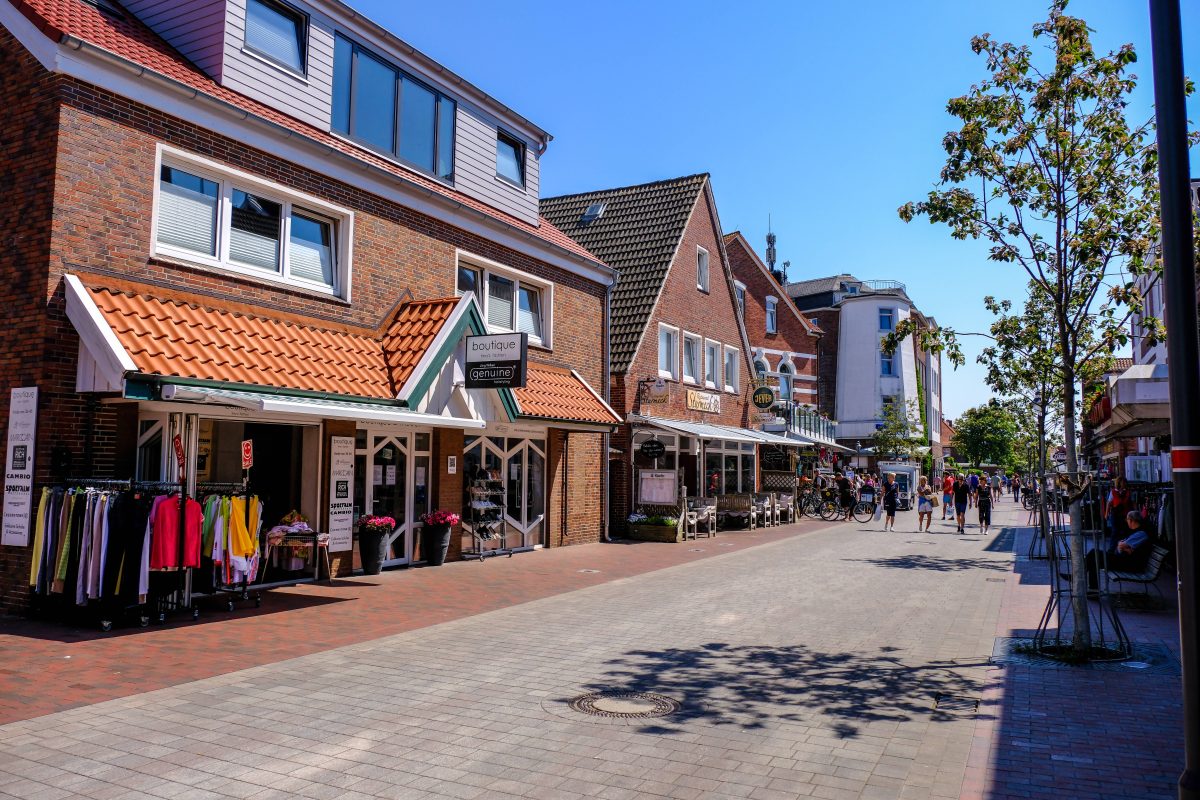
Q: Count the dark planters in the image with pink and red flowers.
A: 2